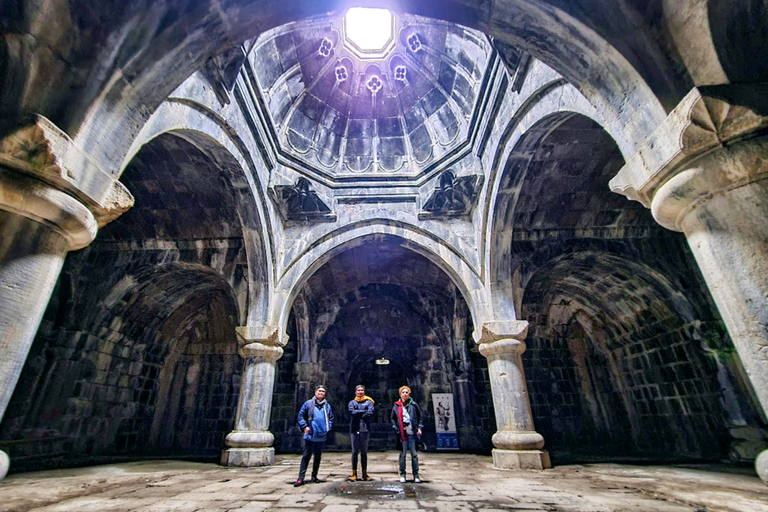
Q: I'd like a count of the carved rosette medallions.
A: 5